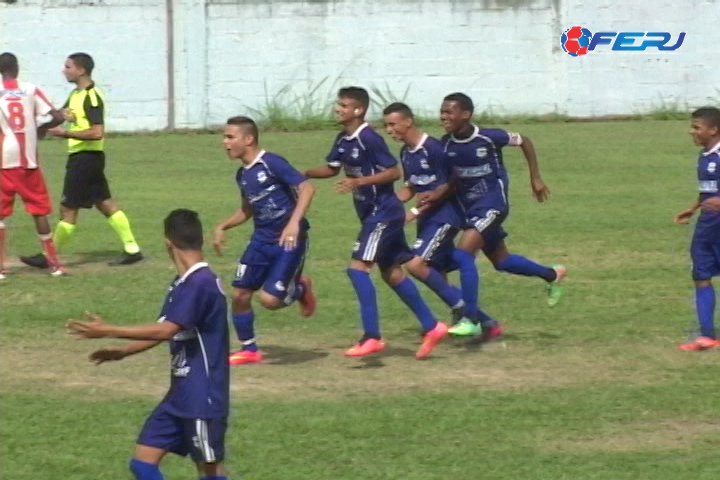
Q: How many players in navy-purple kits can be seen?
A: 6